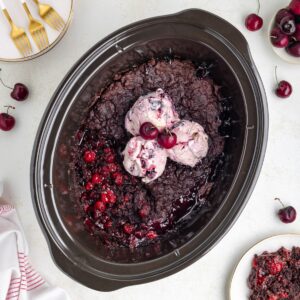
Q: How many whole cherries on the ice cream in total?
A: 2